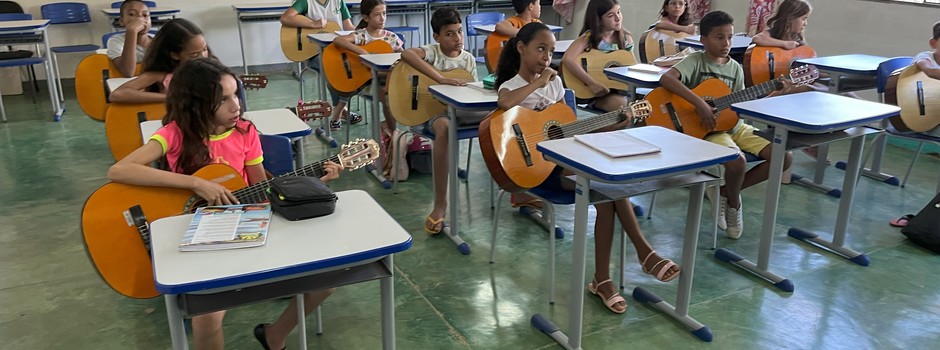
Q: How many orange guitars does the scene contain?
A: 8